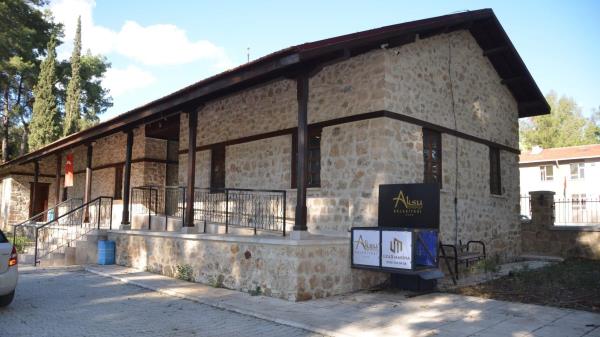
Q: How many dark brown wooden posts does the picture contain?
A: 6